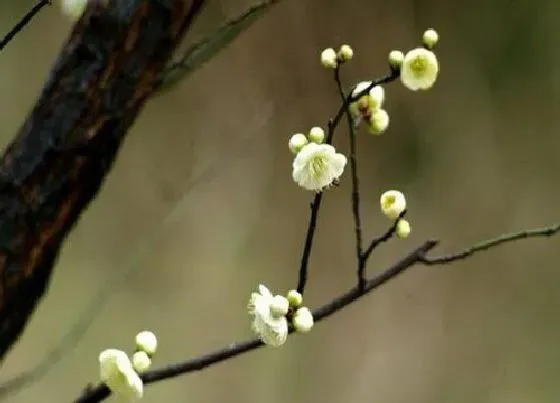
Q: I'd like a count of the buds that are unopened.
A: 13